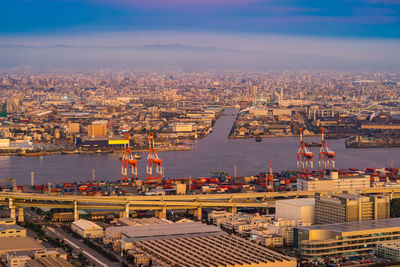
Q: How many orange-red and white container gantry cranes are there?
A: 4